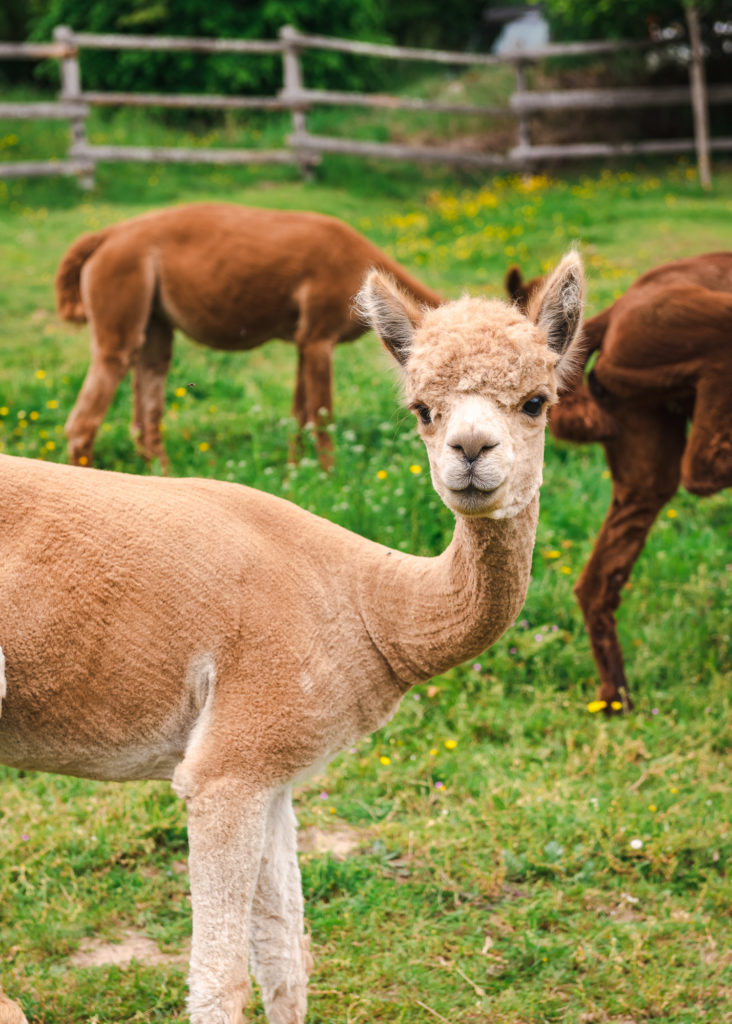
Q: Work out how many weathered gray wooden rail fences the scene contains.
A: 1